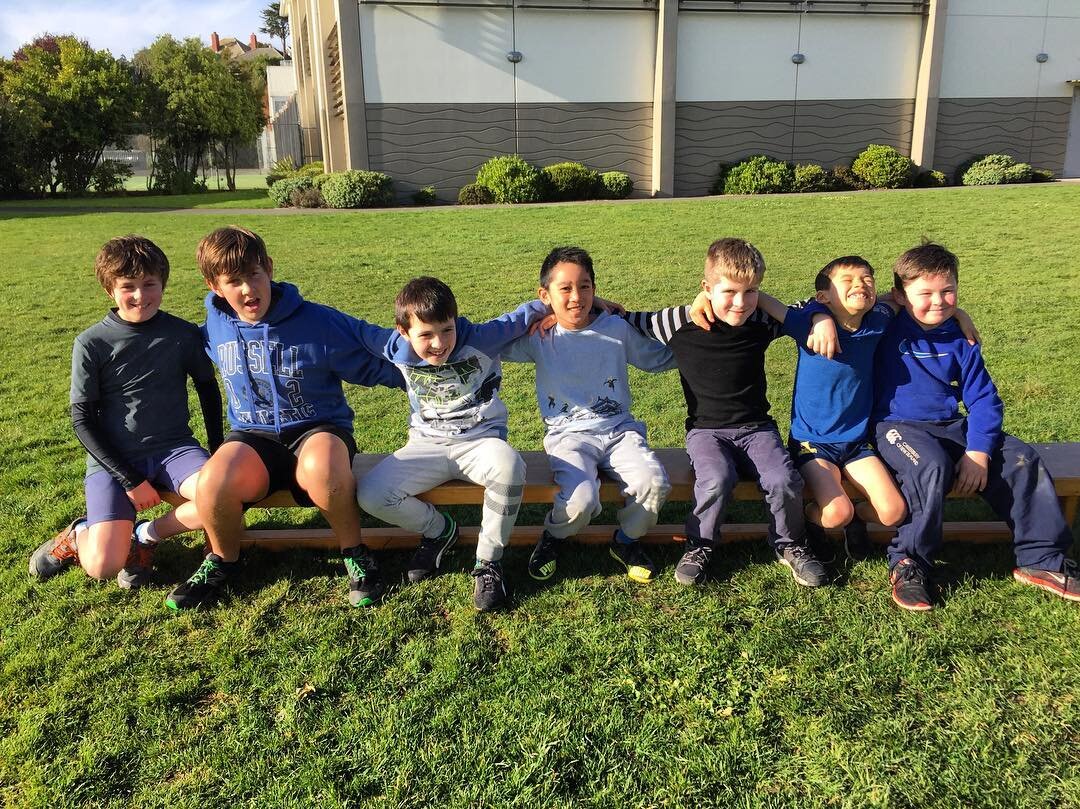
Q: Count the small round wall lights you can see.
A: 3